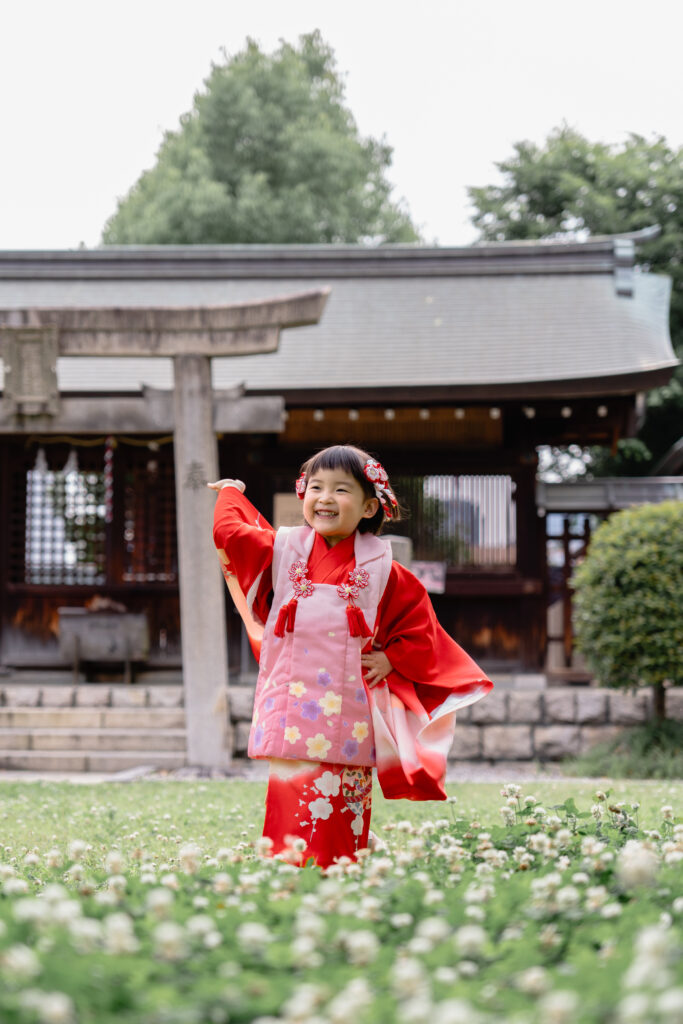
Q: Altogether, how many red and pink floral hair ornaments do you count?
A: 2